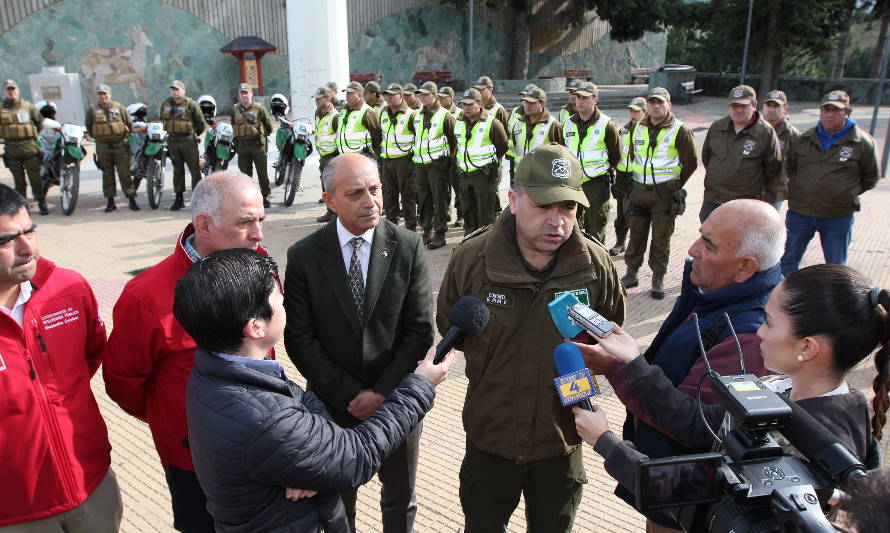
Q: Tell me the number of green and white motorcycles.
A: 4